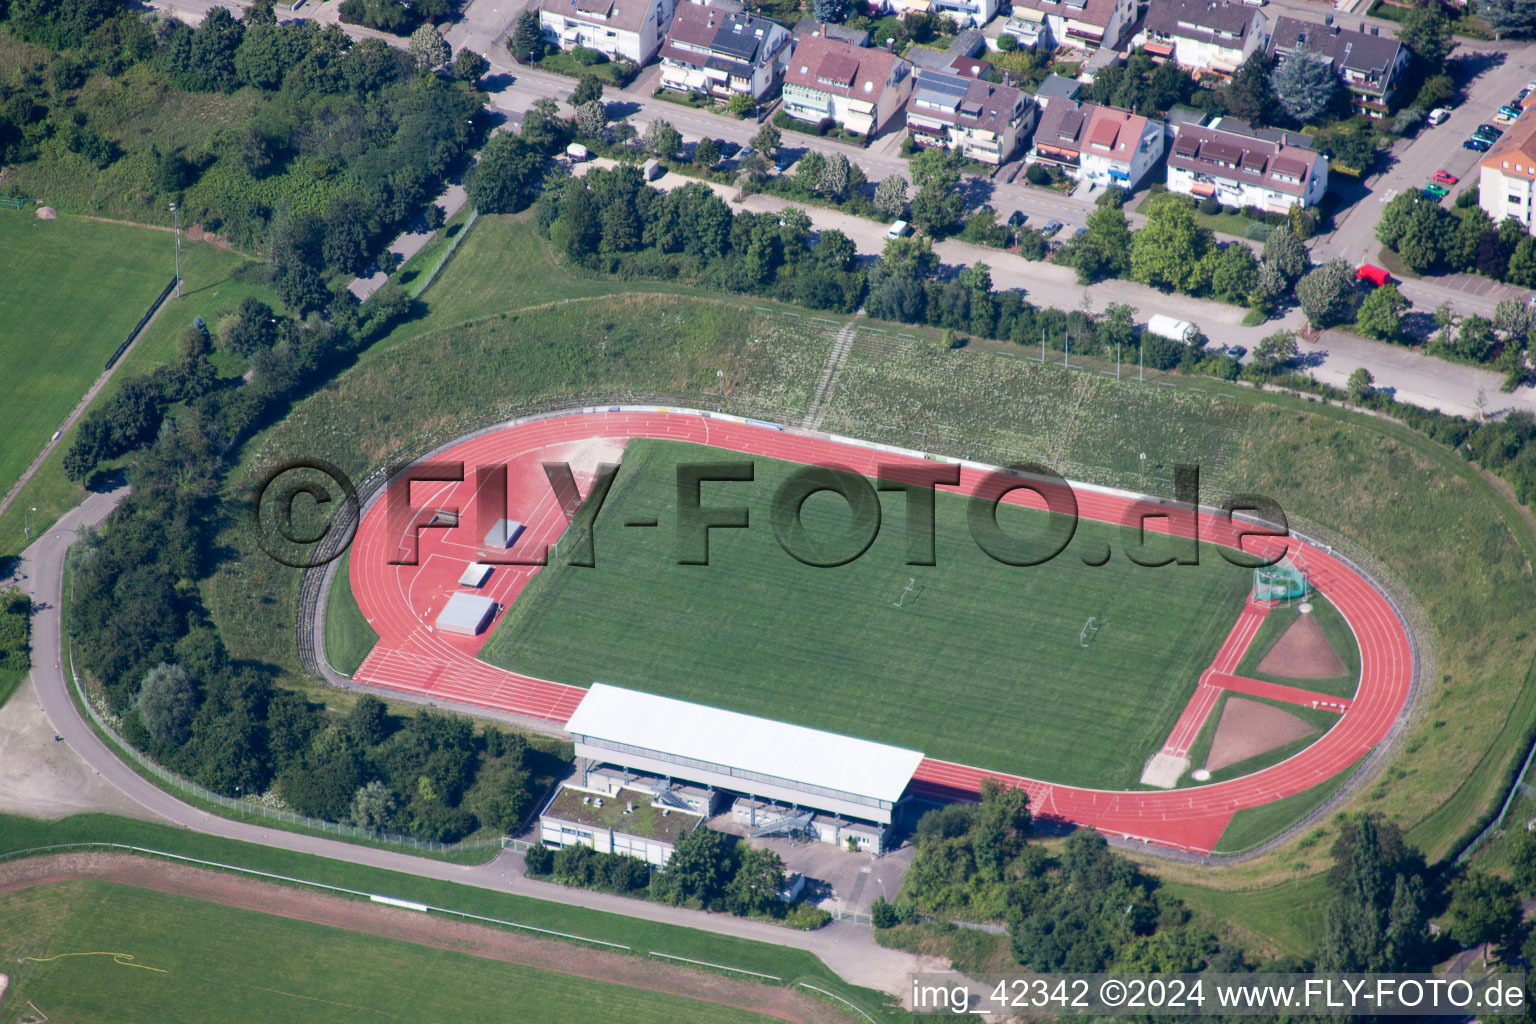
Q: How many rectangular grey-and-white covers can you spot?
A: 3